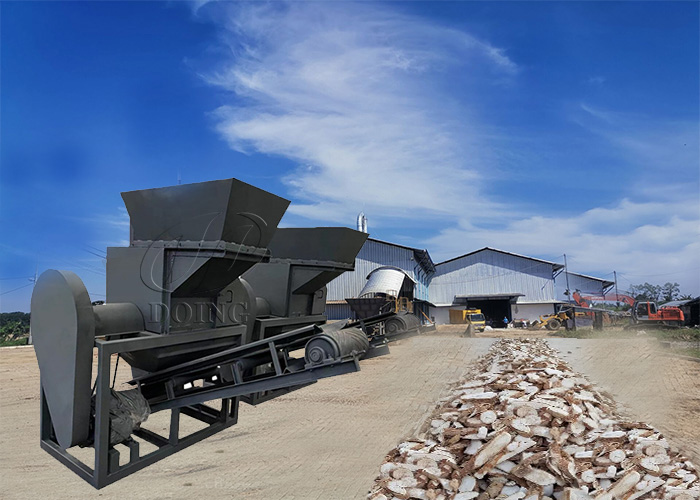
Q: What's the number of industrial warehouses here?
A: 3